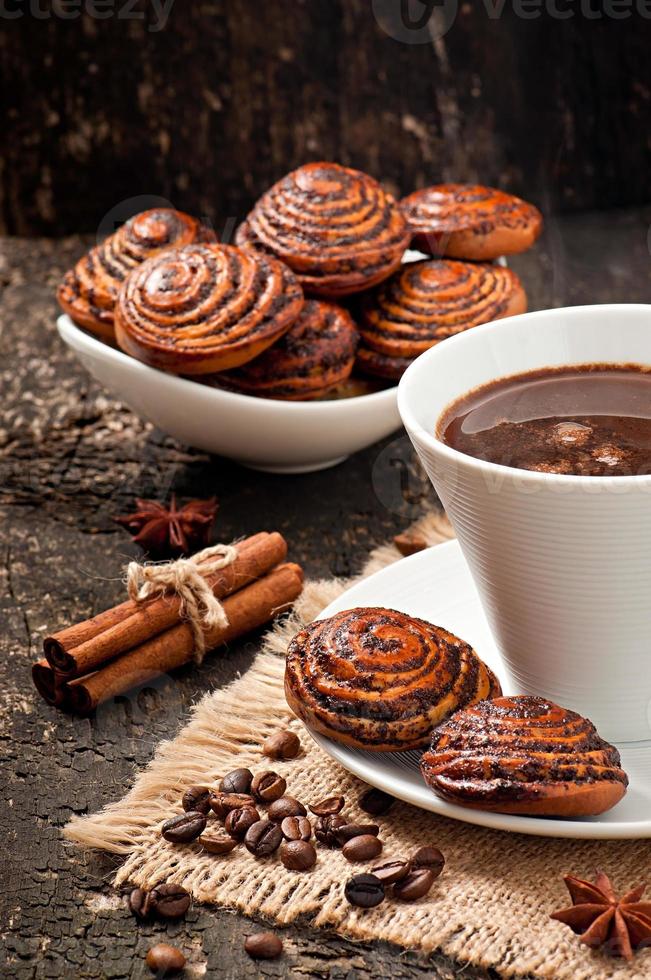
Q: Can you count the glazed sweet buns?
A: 8